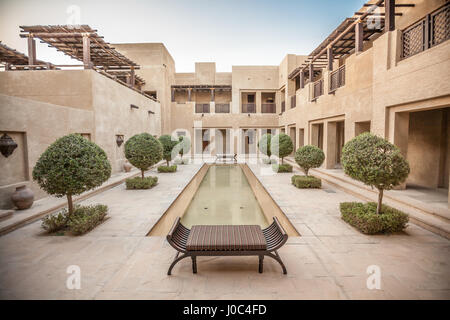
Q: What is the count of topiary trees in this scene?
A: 8